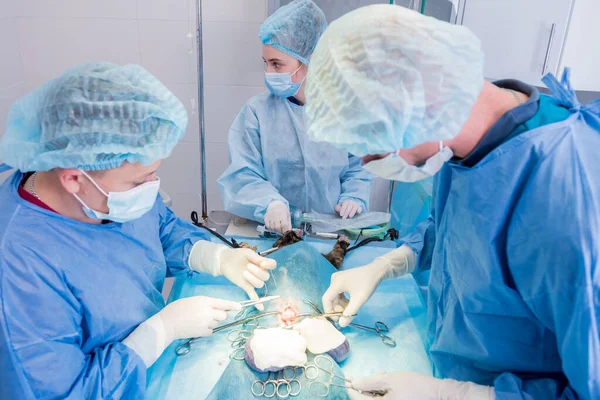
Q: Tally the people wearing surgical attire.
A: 3